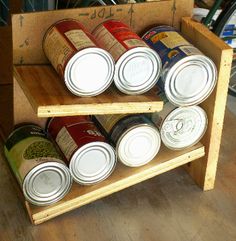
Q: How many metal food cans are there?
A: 7